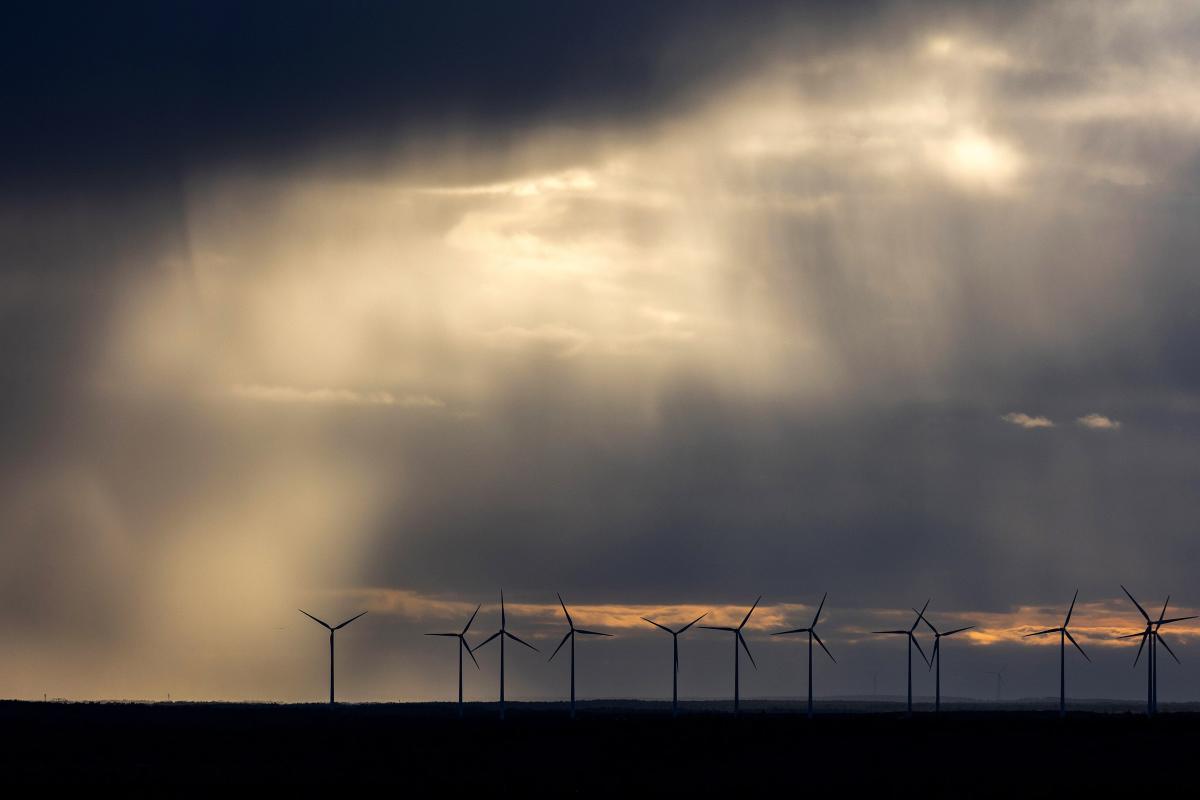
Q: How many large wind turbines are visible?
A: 12